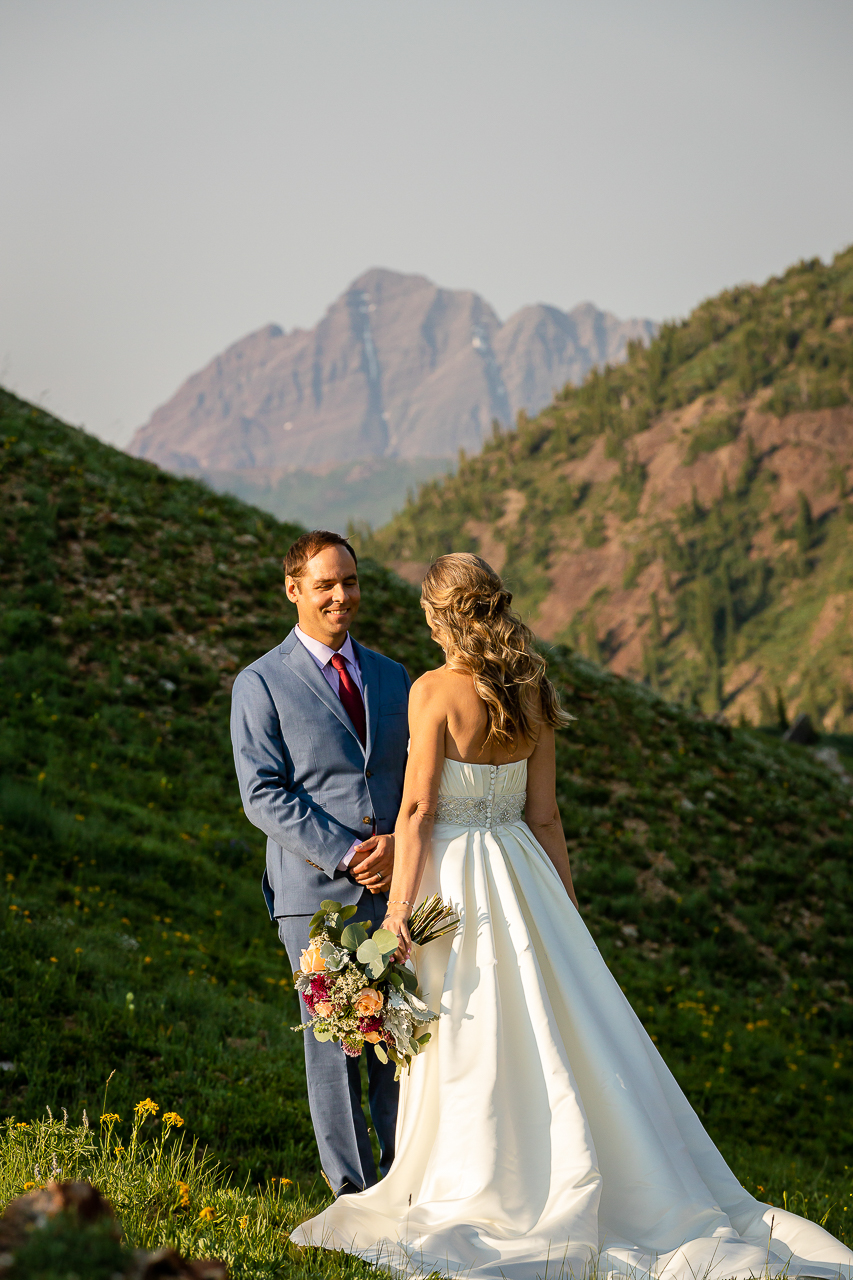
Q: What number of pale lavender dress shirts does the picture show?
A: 1